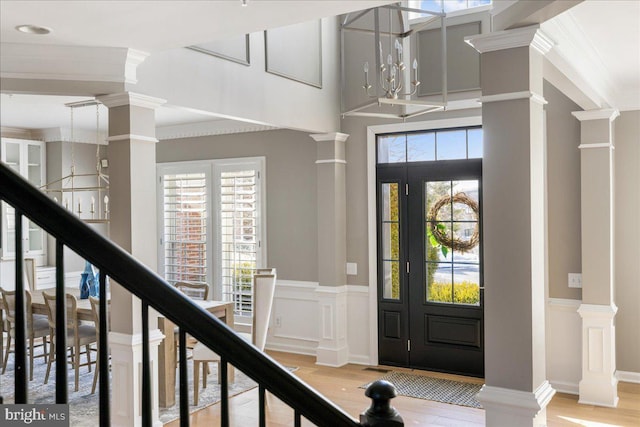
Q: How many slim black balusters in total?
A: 8